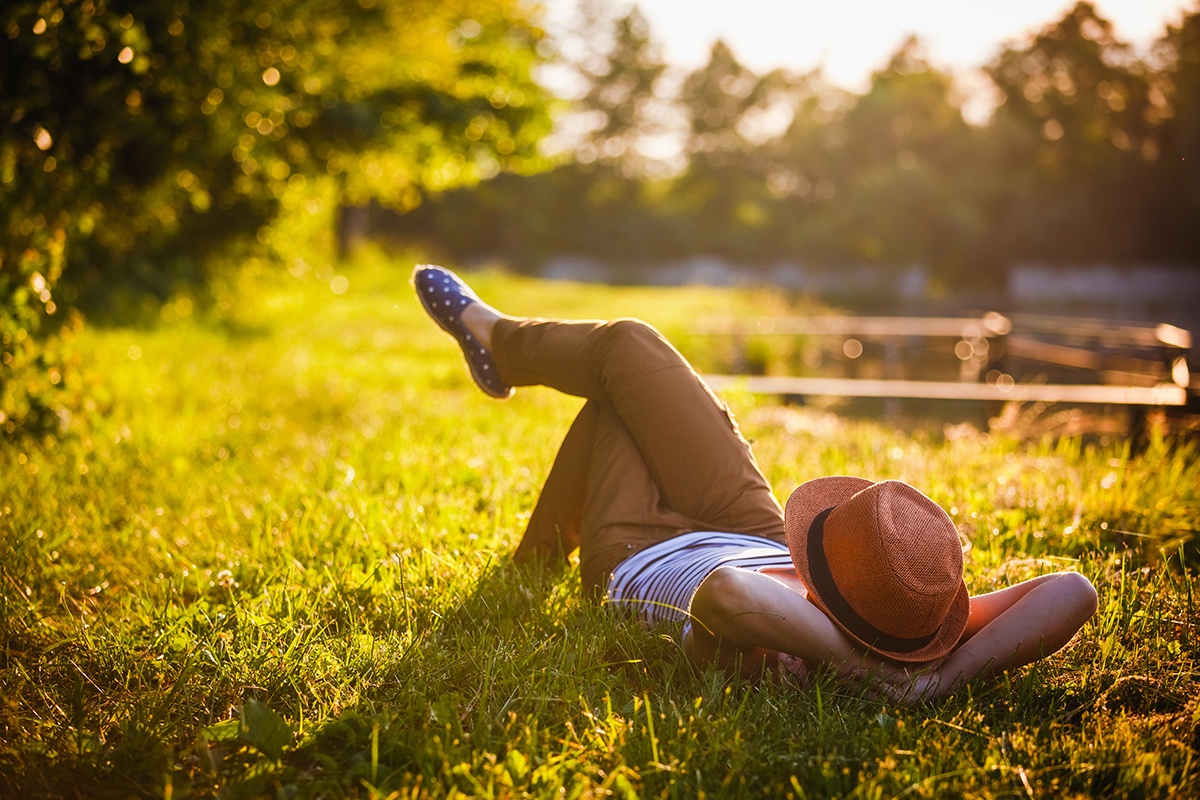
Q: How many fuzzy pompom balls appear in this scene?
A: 0